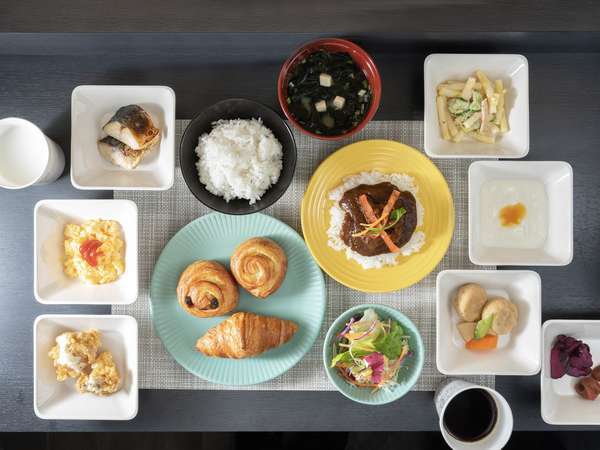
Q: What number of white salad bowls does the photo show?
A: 7